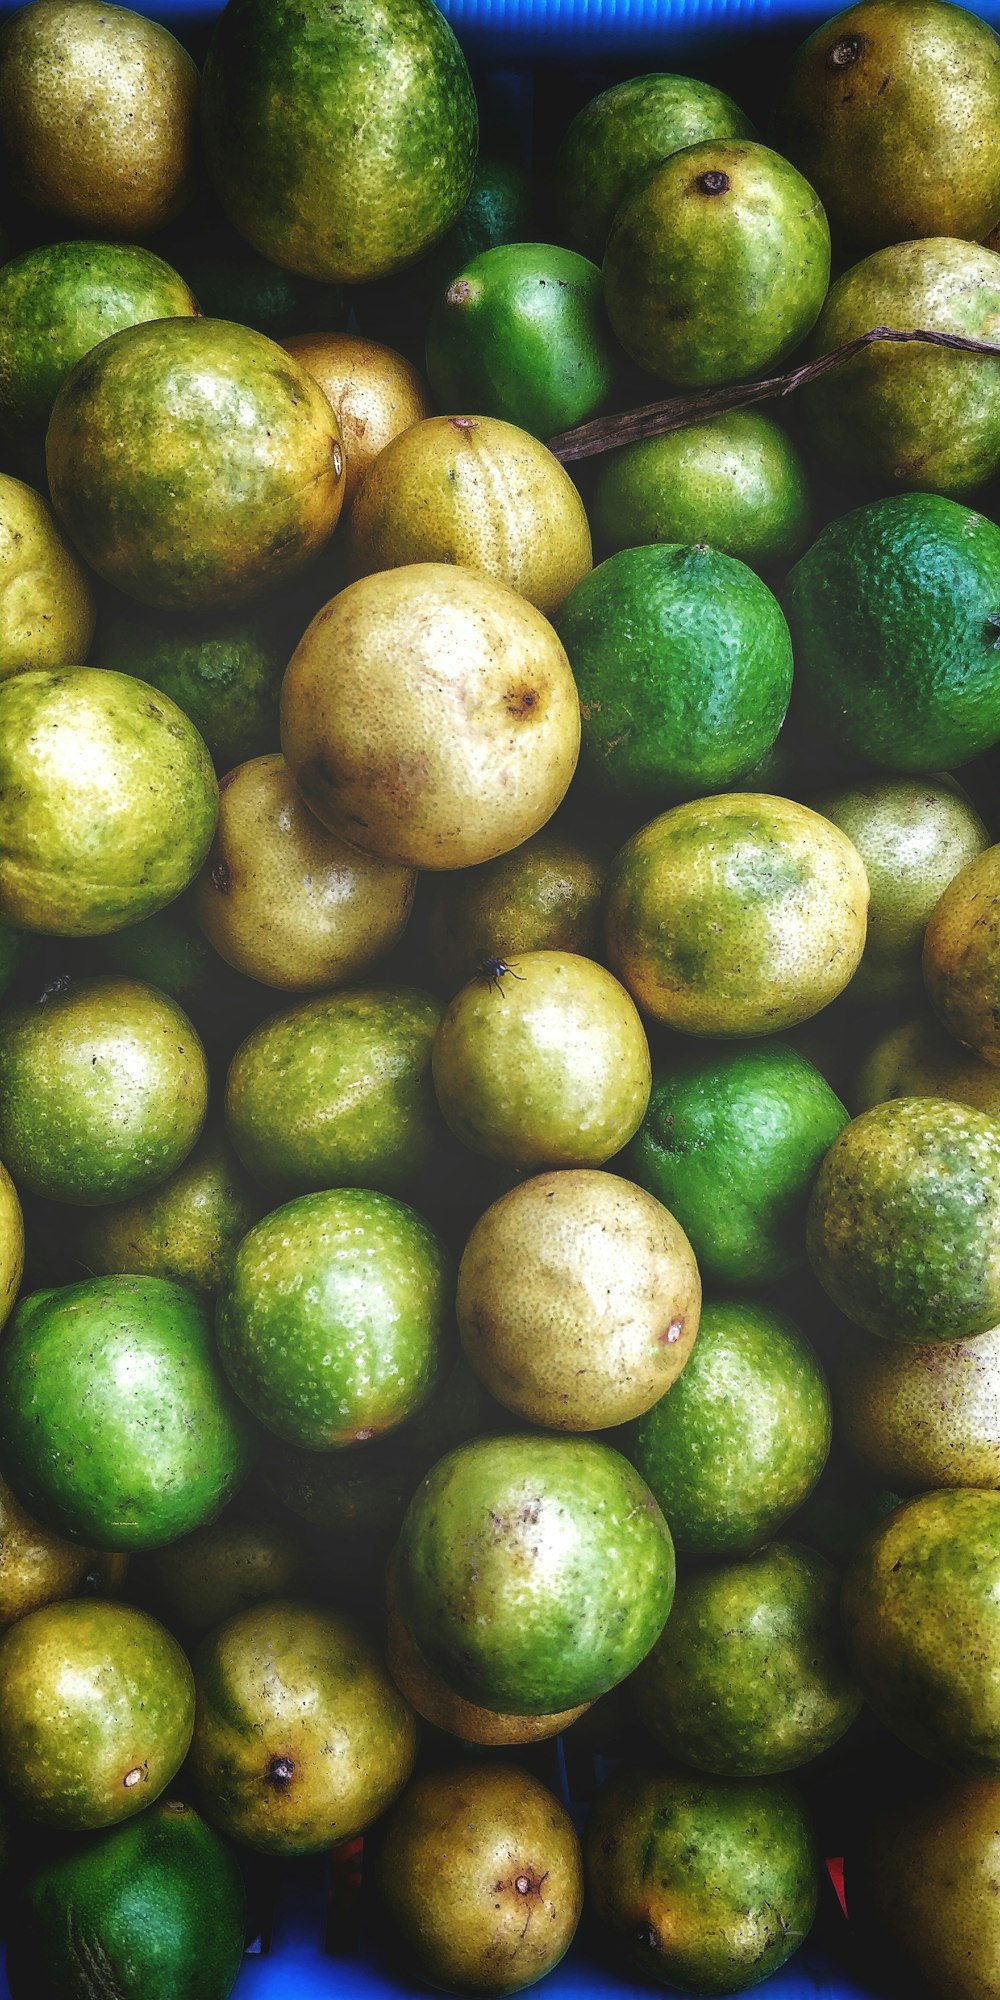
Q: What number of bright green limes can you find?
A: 6